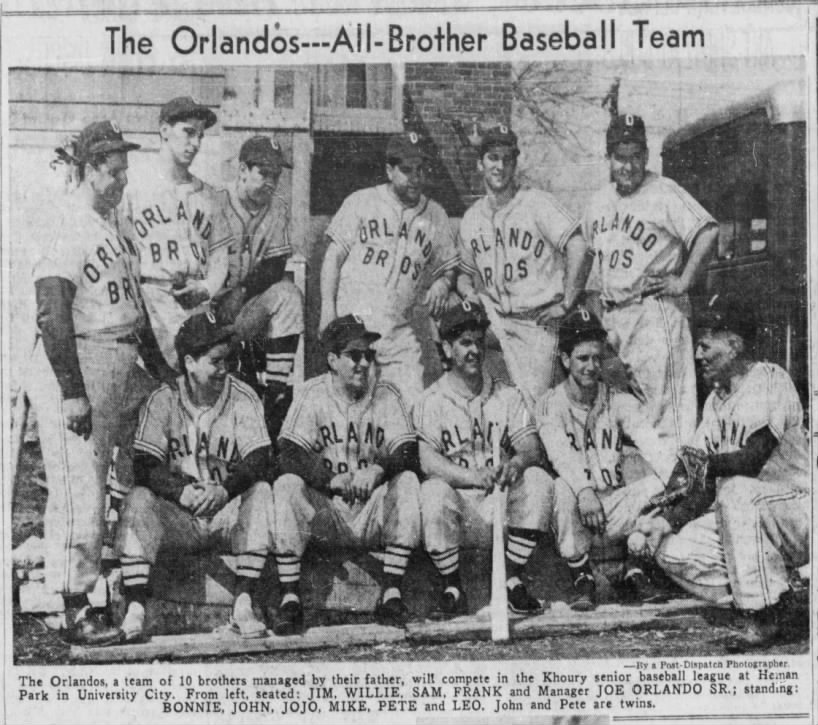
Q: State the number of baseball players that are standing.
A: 6